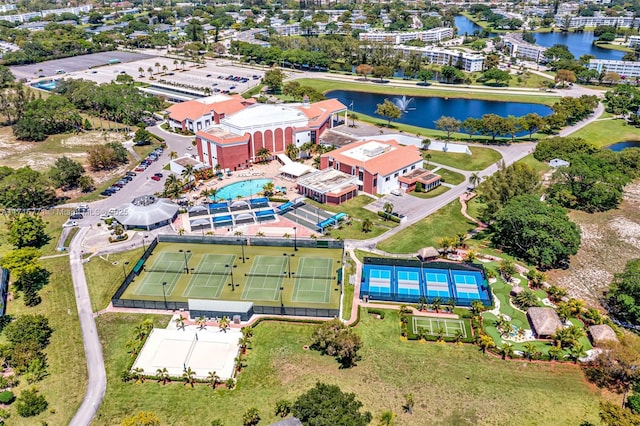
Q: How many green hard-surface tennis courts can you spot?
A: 4